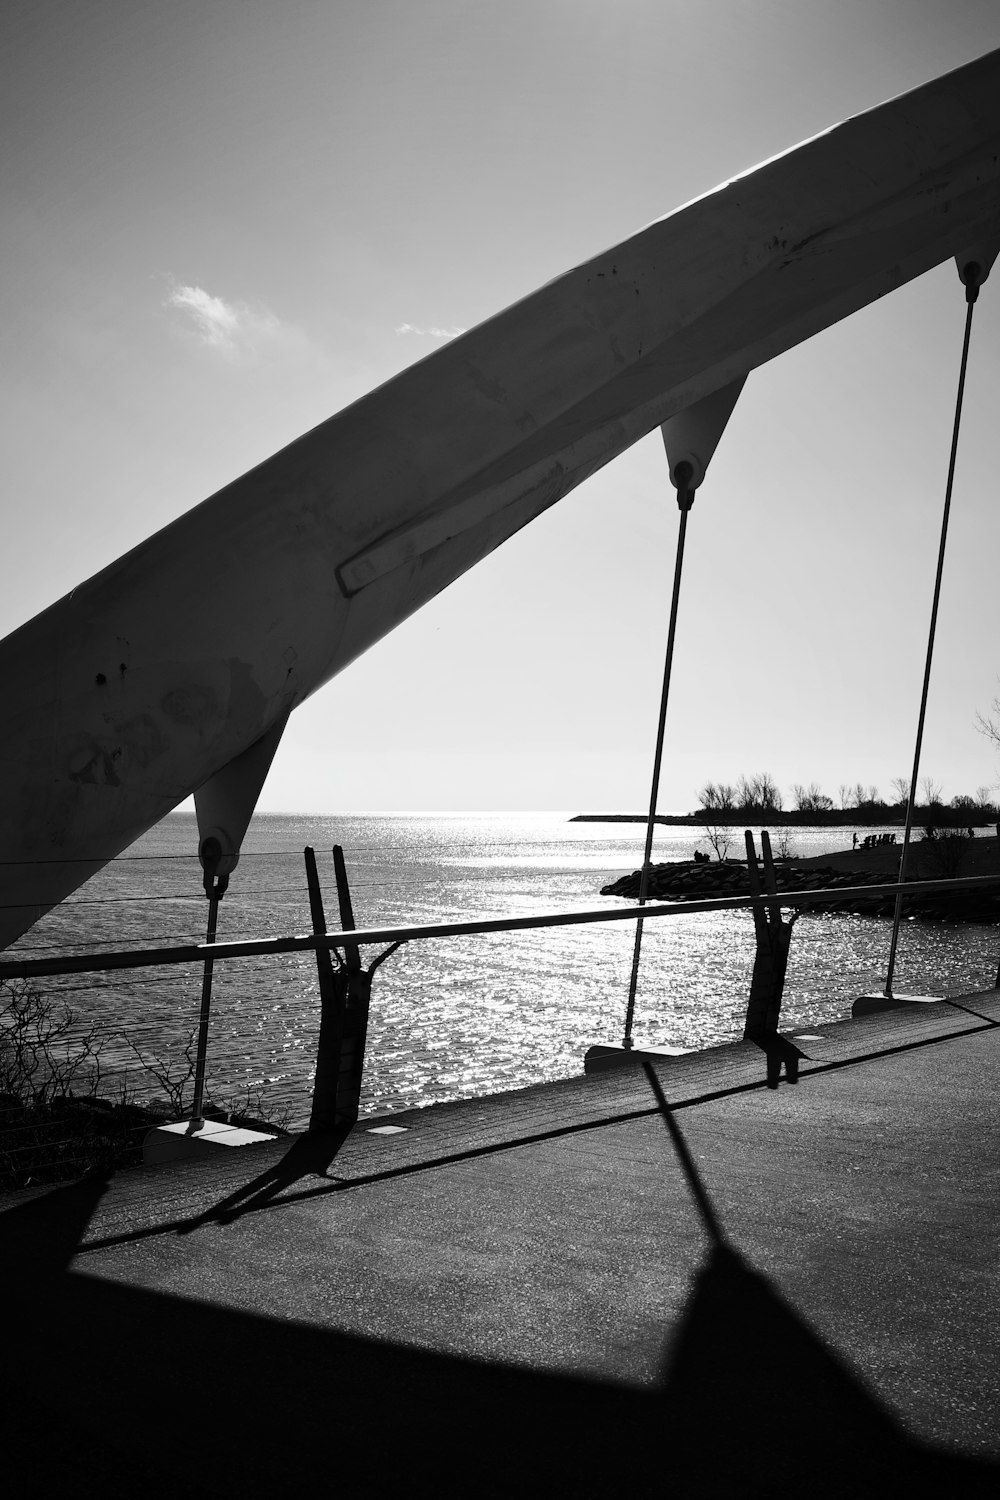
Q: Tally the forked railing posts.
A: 2